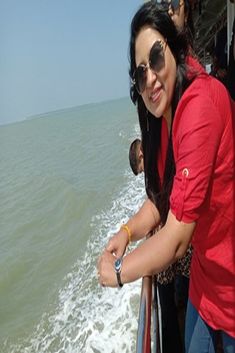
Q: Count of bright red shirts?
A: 1